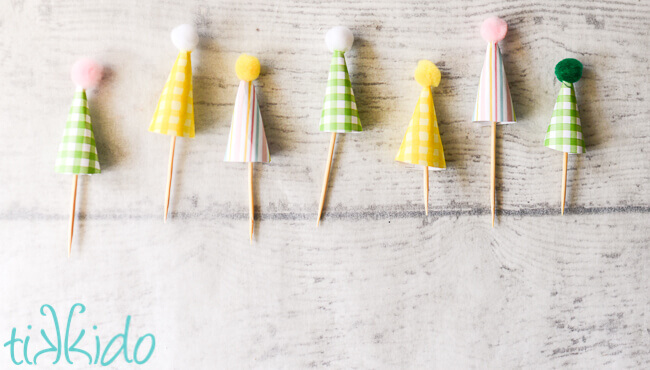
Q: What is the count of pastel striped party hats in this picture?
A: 2